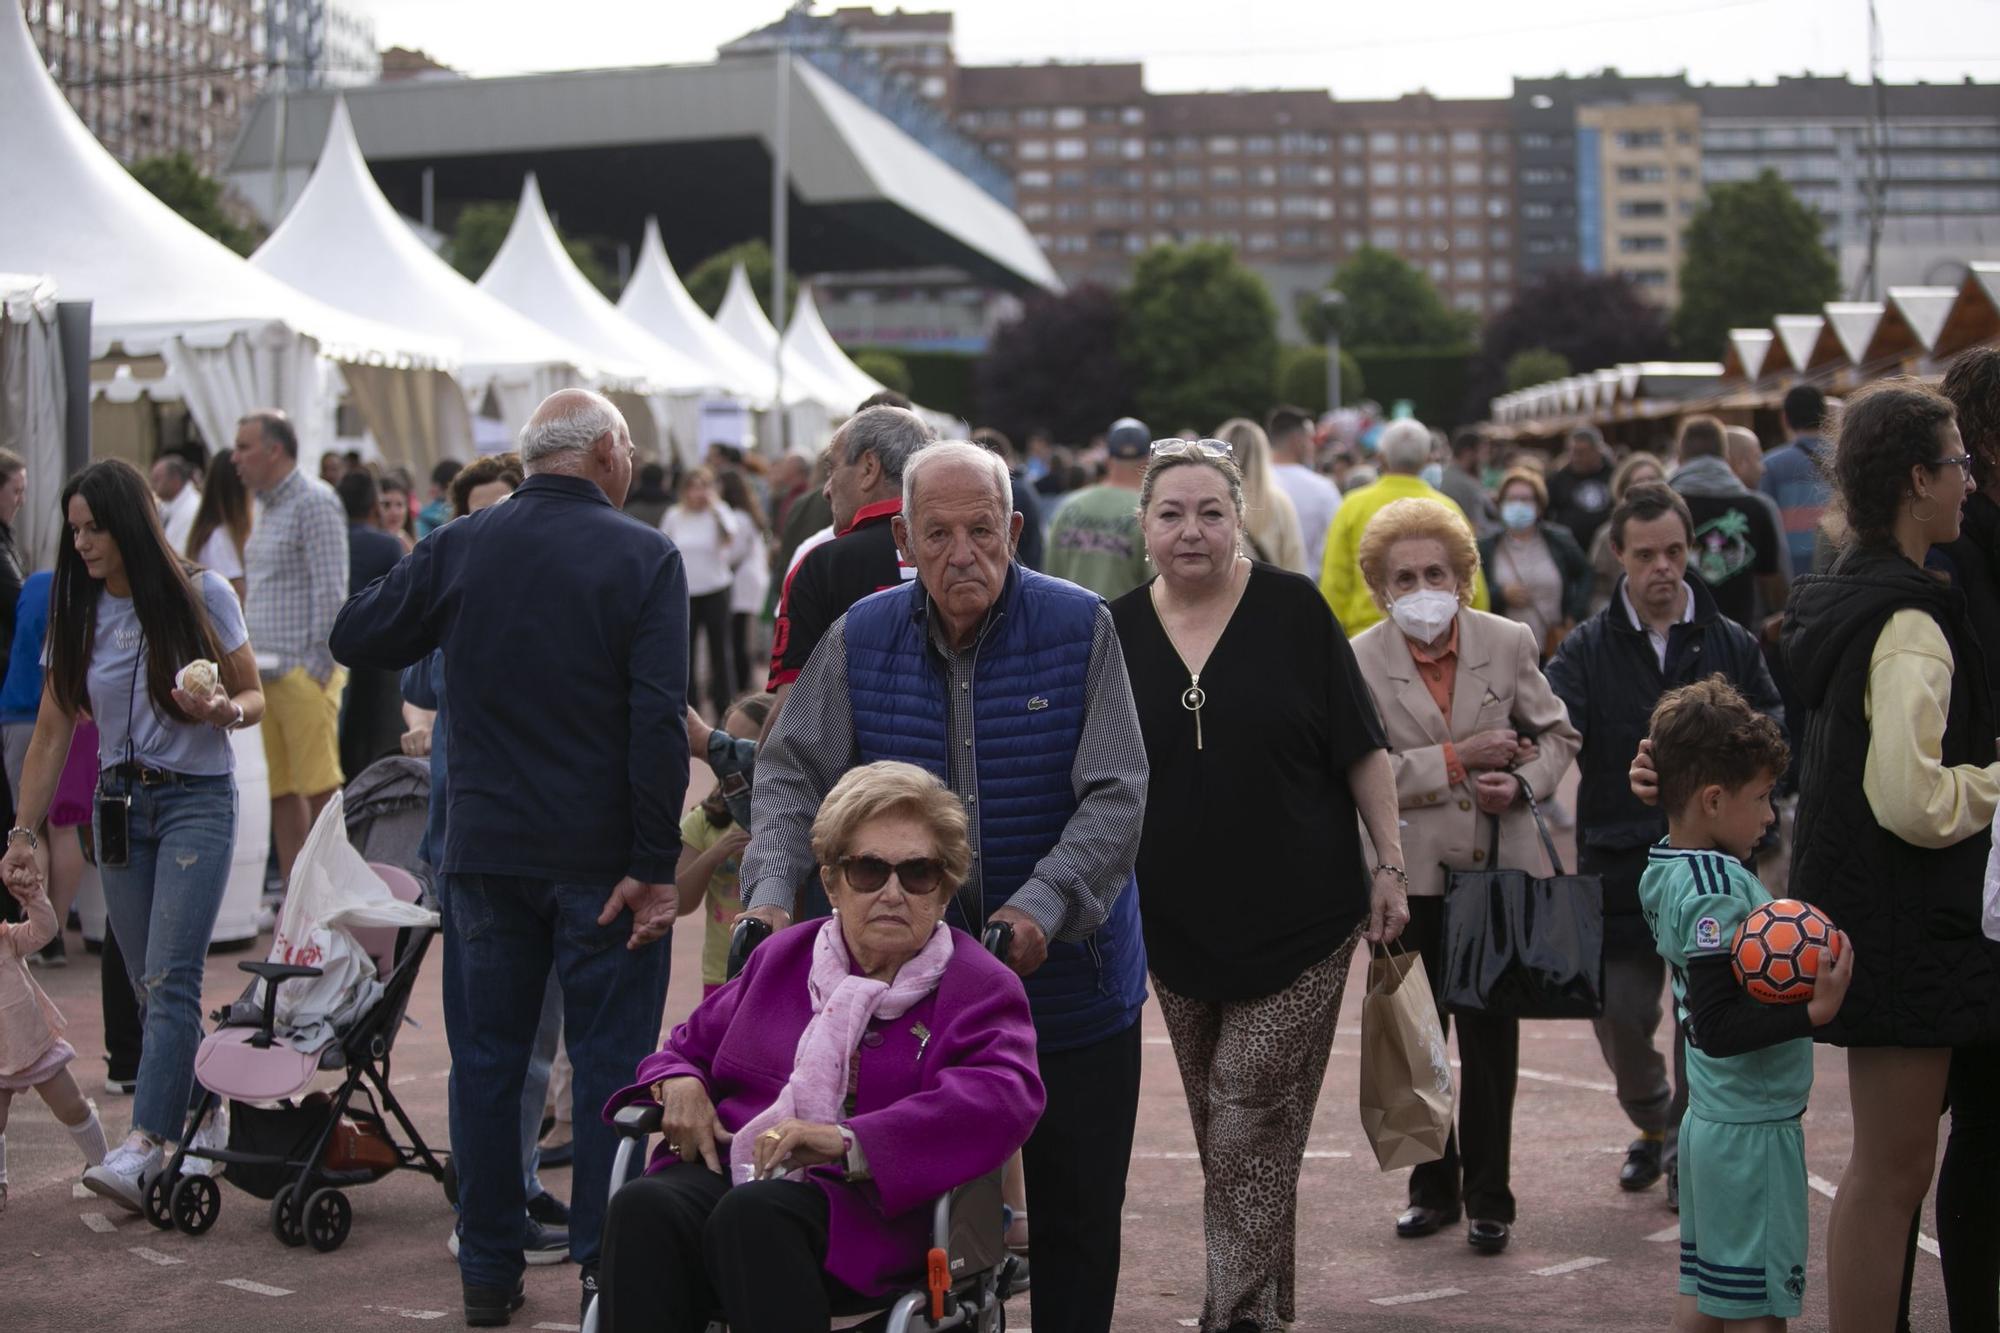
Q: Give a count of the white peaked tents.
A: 6